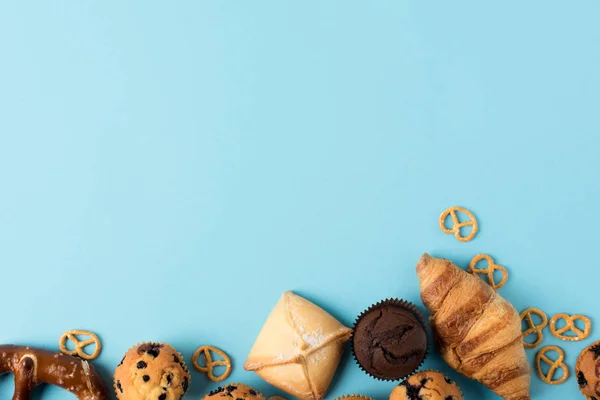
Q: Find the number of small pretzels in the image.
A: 7